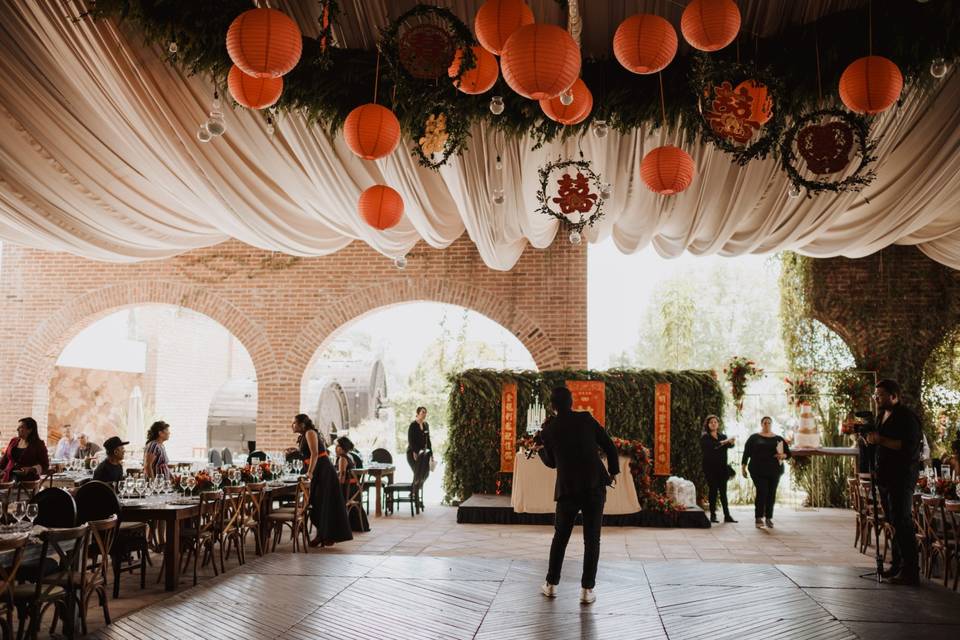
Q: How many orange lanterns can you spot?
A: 13